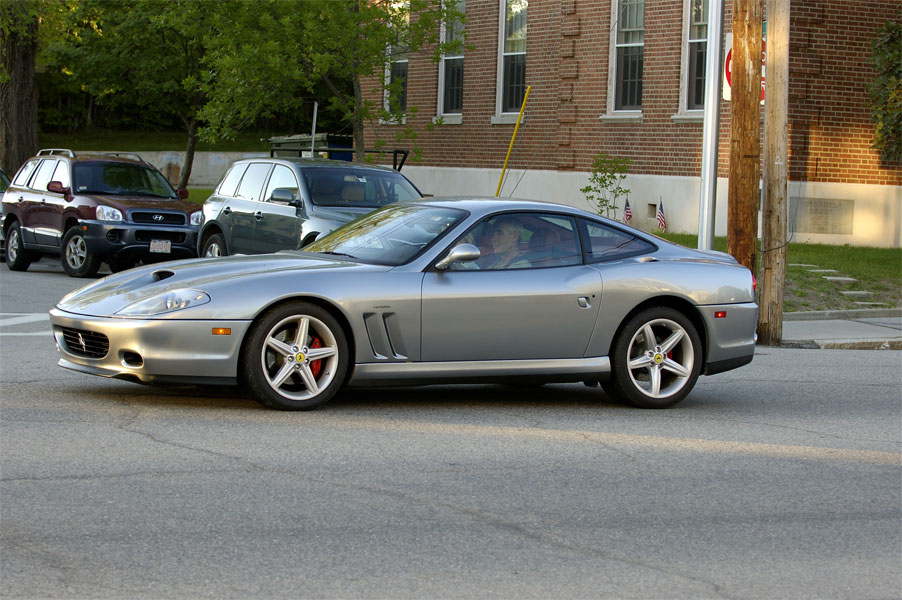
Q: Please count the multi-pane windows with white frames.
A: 5